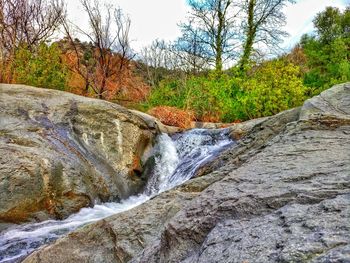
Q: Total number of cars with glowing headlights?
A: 0